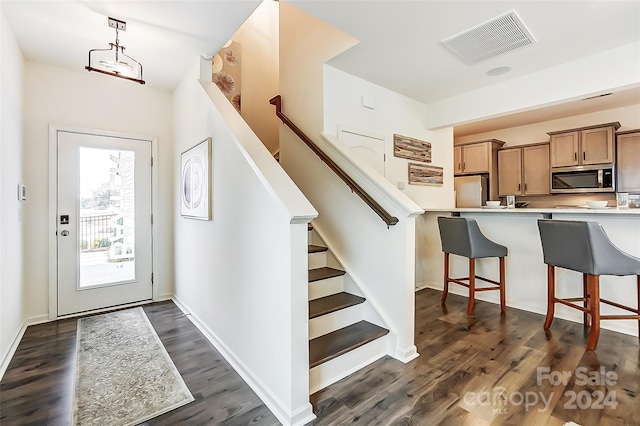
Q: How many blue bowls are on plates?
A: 0